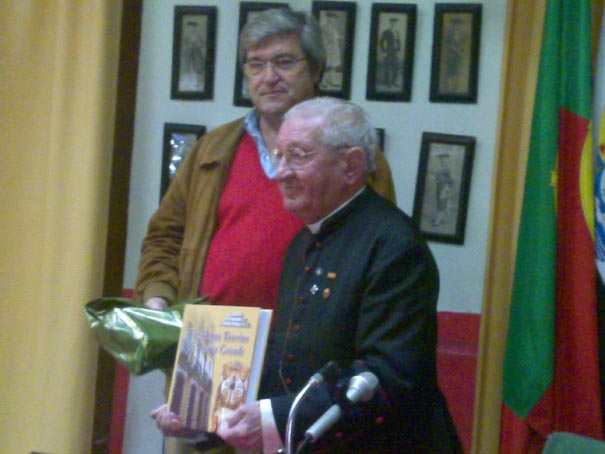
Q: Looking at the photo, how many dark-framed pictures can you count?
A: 8